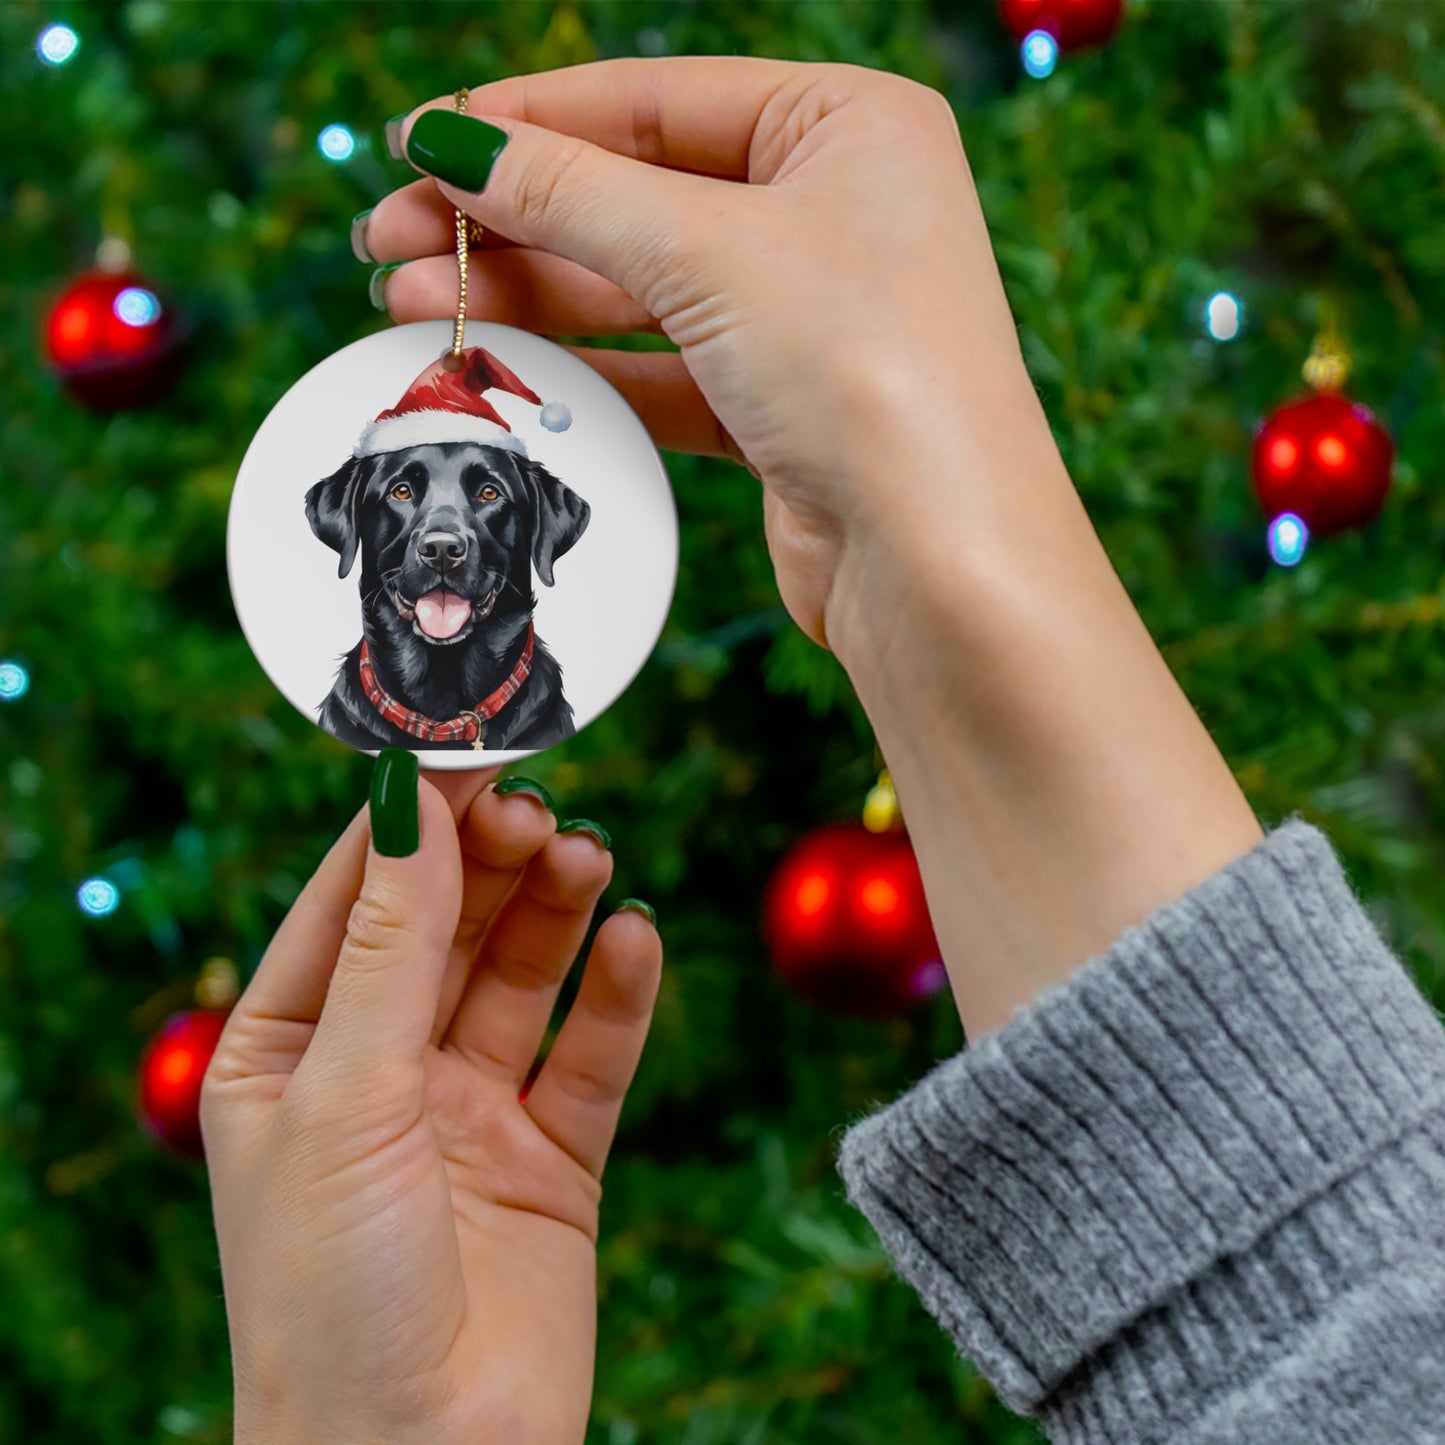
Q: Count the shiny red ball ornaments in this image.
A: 5